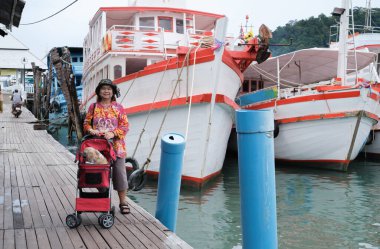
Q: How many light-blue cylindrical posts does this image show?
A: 2